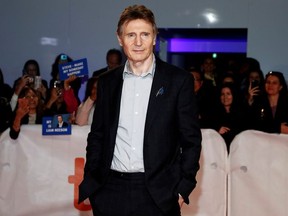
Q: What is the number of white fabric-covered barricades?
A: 2